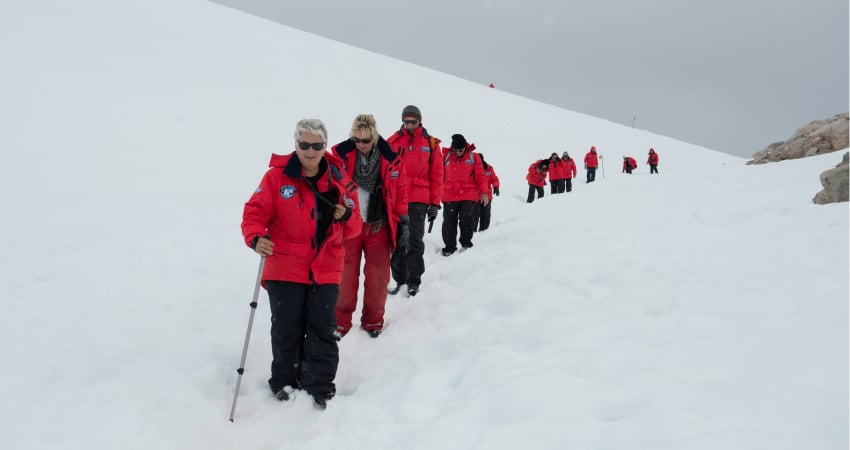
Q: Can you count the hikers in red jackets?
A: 11